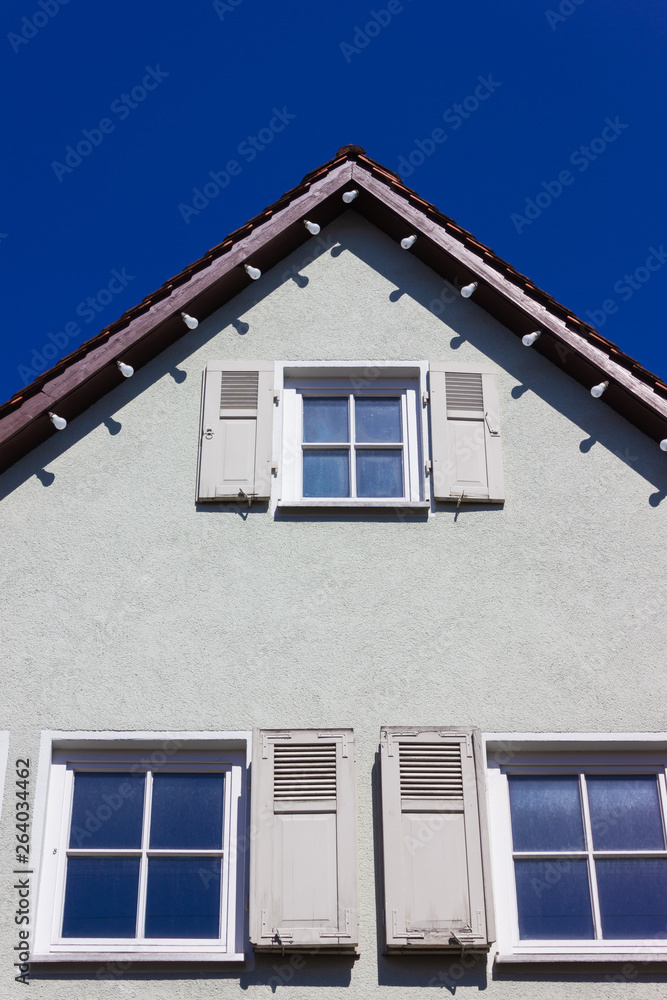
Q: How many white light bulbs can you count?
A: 11